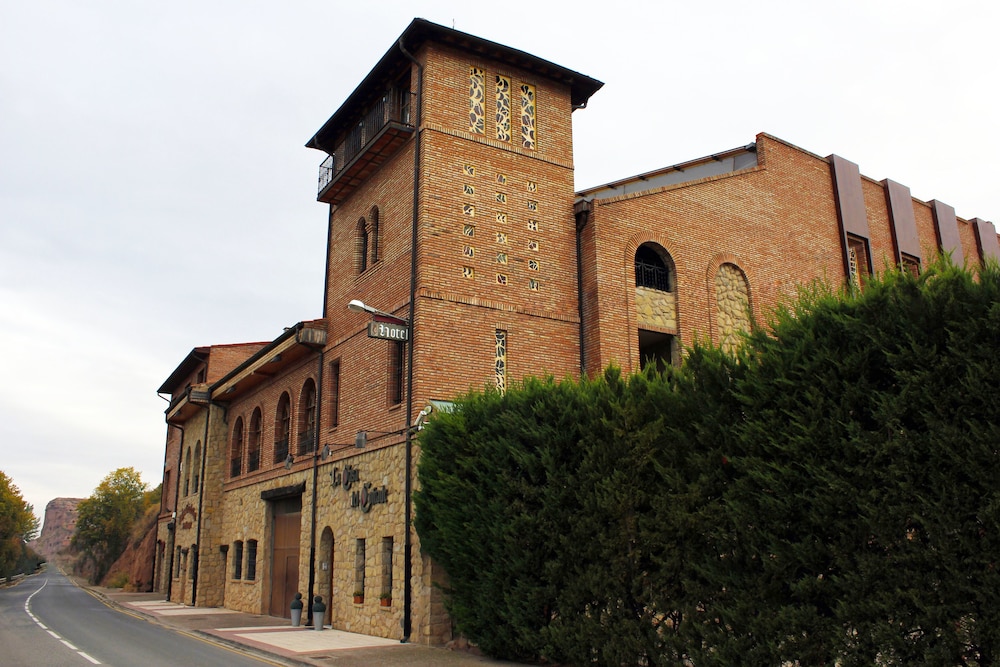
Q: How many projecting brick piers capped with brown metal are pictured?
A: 4